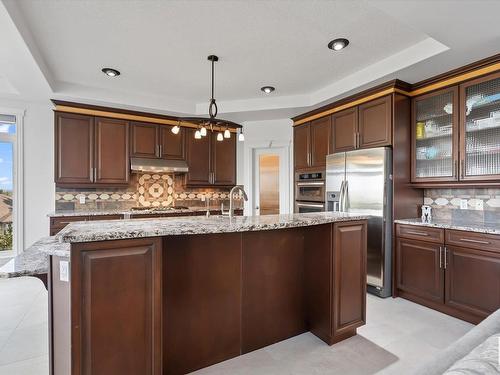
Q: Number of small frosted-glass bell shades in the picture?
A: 6